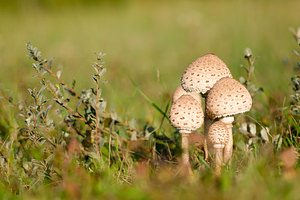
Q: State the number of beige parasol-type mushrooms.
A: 5